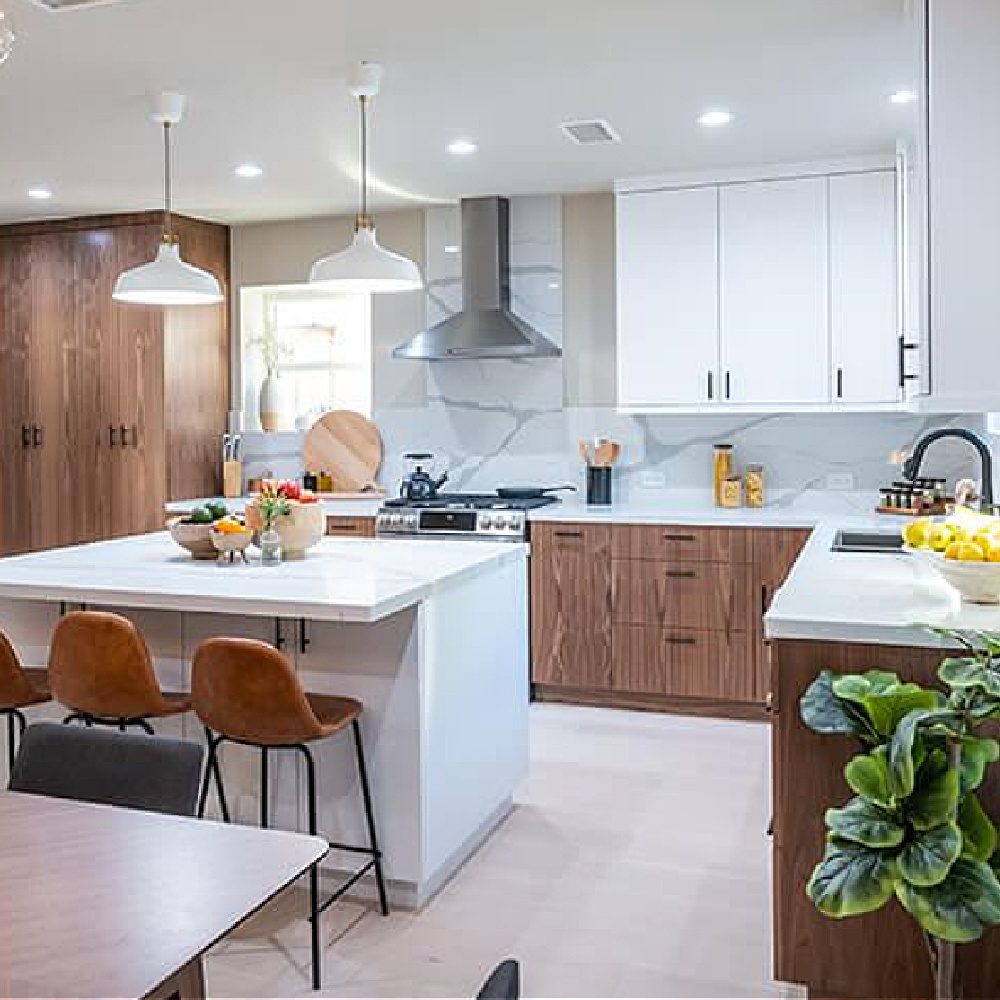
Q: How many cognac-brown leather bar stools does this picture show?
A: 3